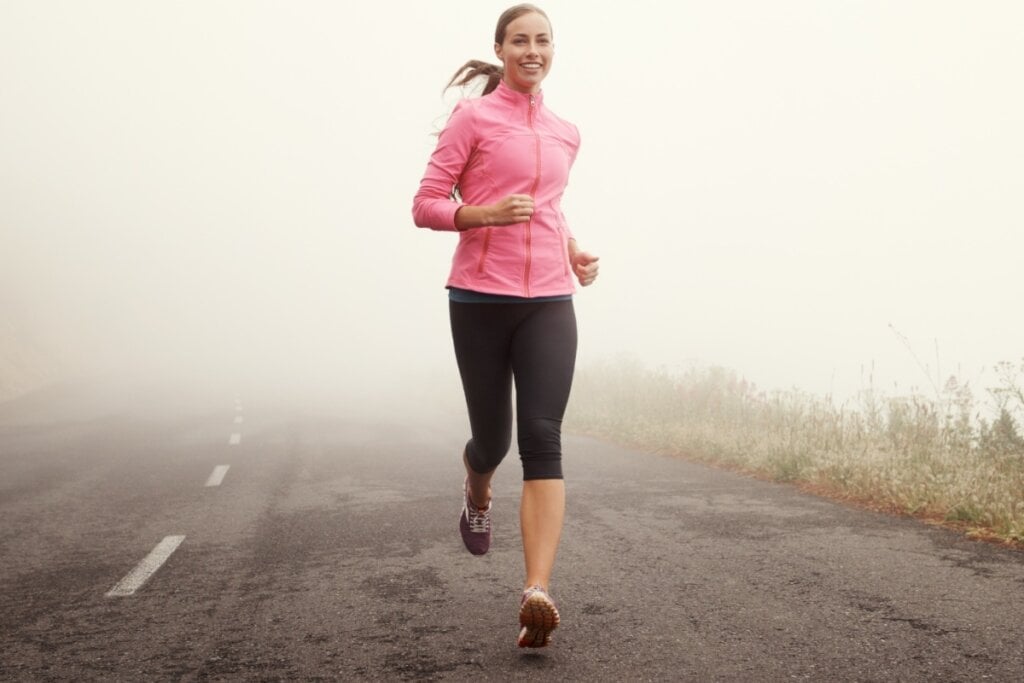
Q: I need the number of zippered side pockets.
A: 2